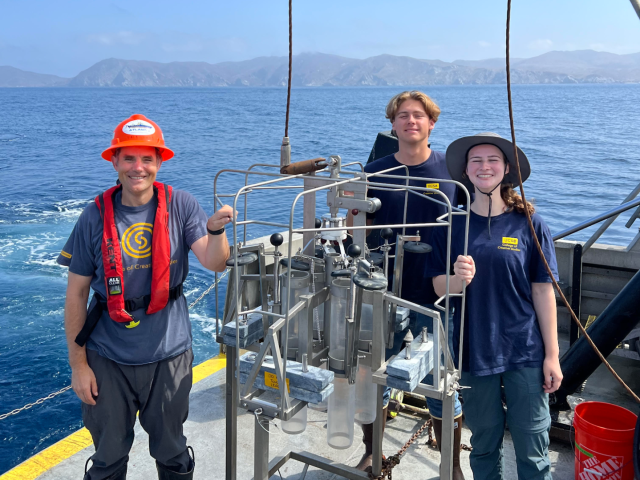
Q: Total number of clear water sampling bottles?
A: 4